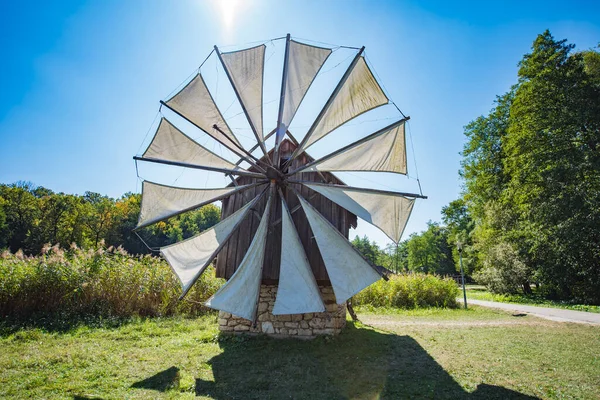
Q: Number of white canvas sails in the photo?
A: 12